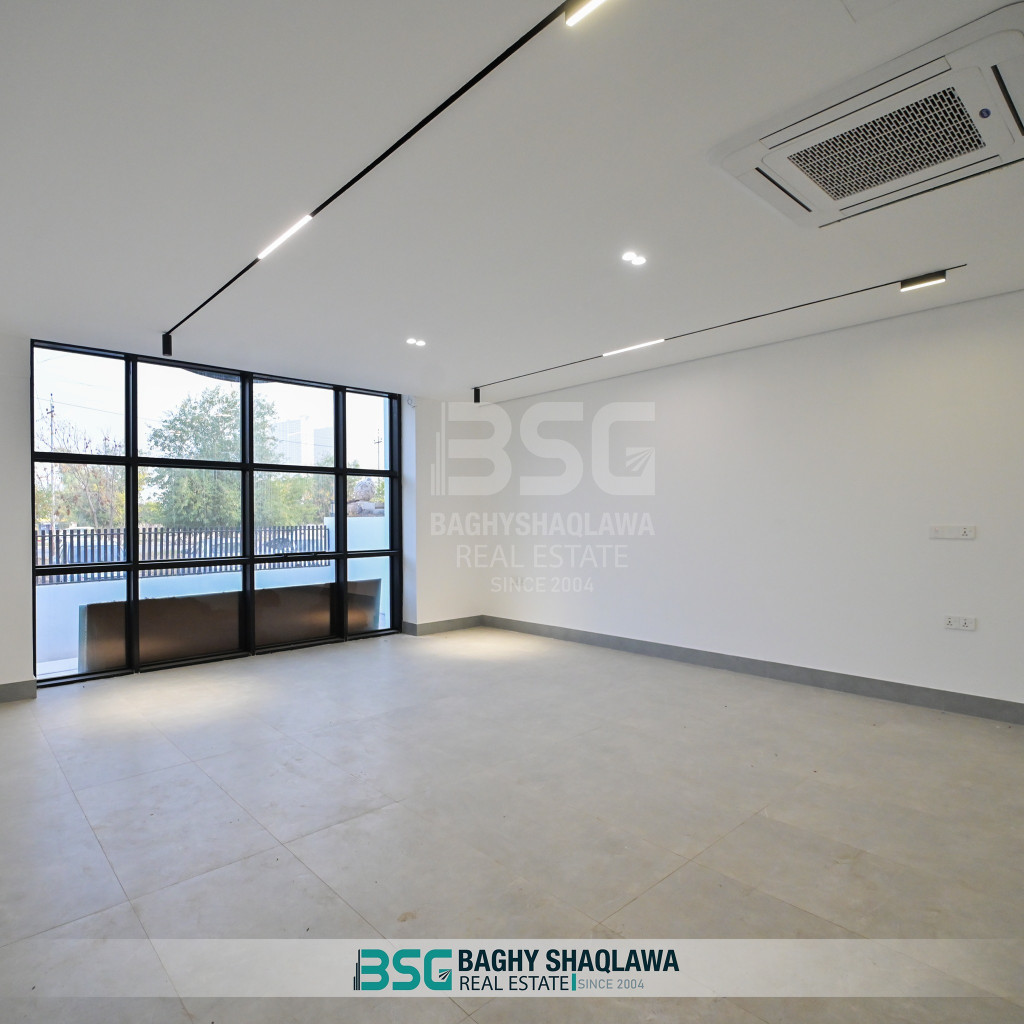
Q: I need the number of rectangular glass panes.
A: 12